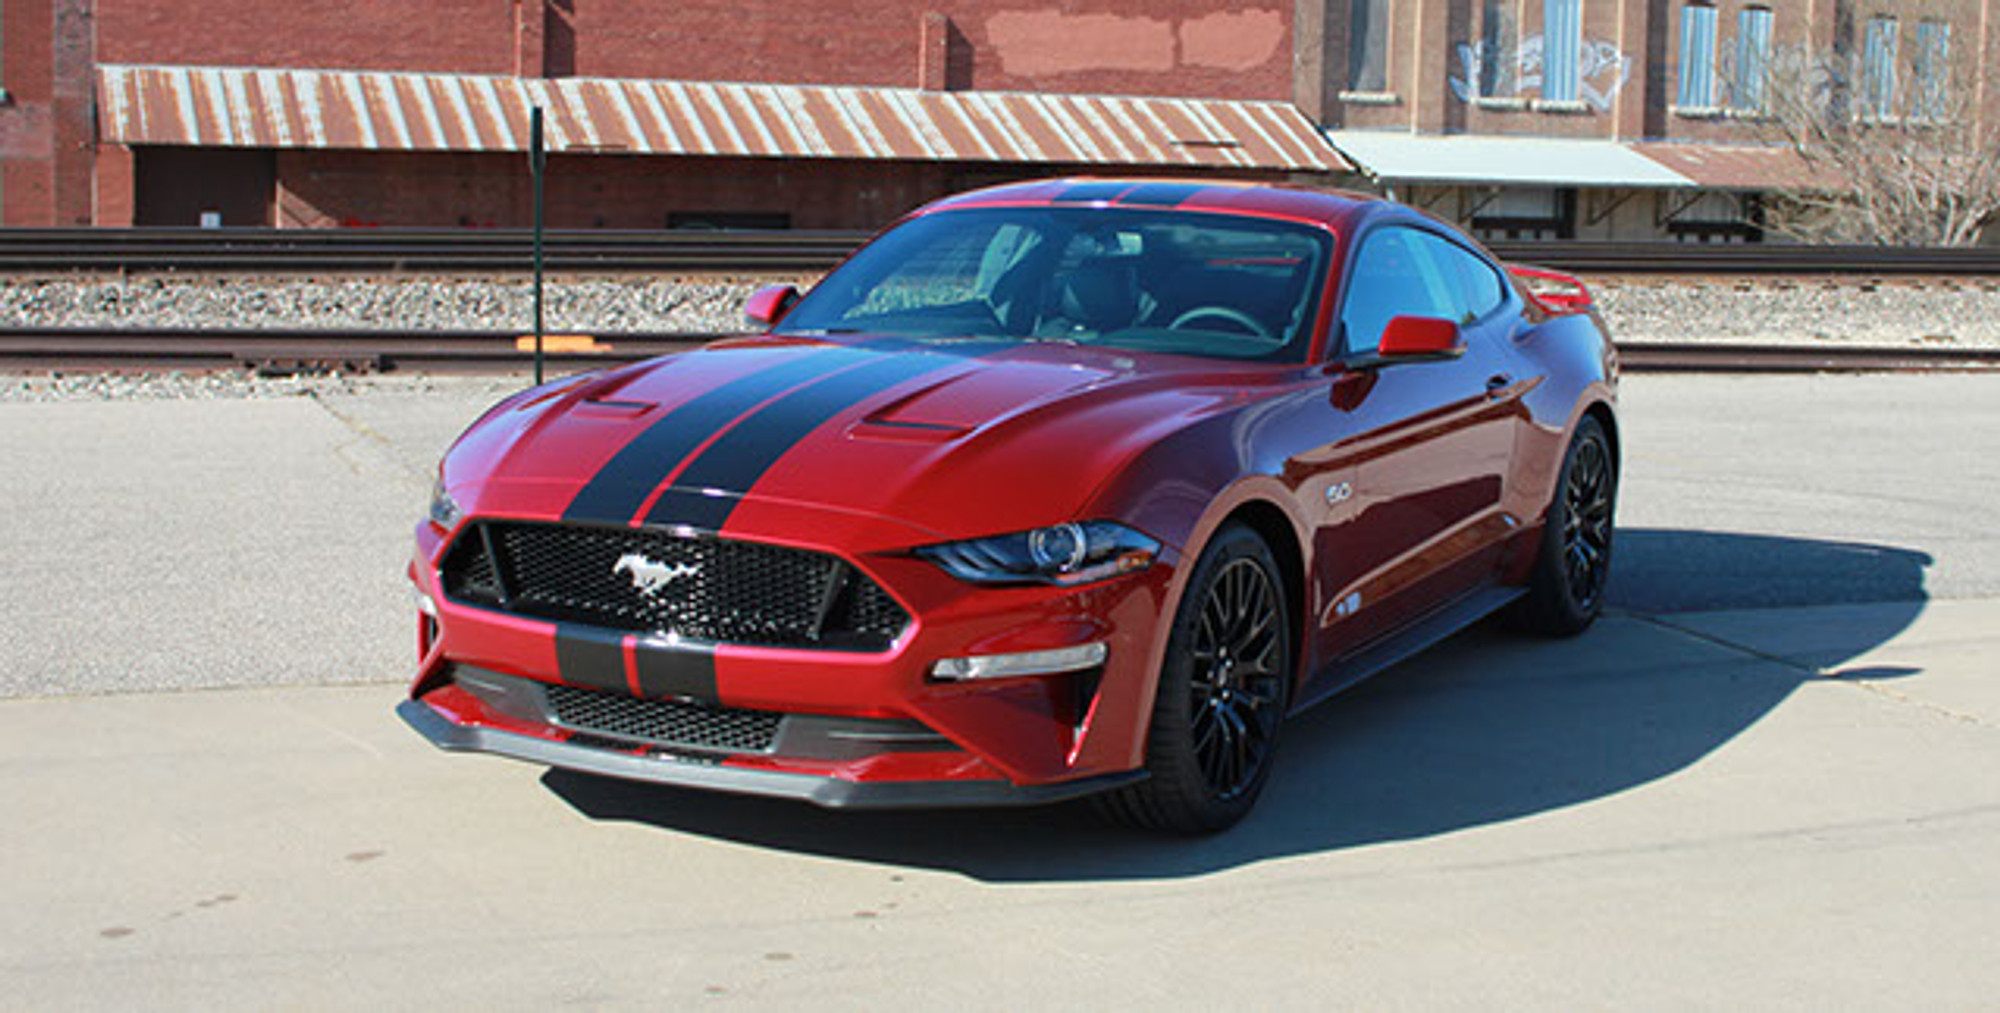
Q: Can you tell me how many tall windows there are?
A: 7